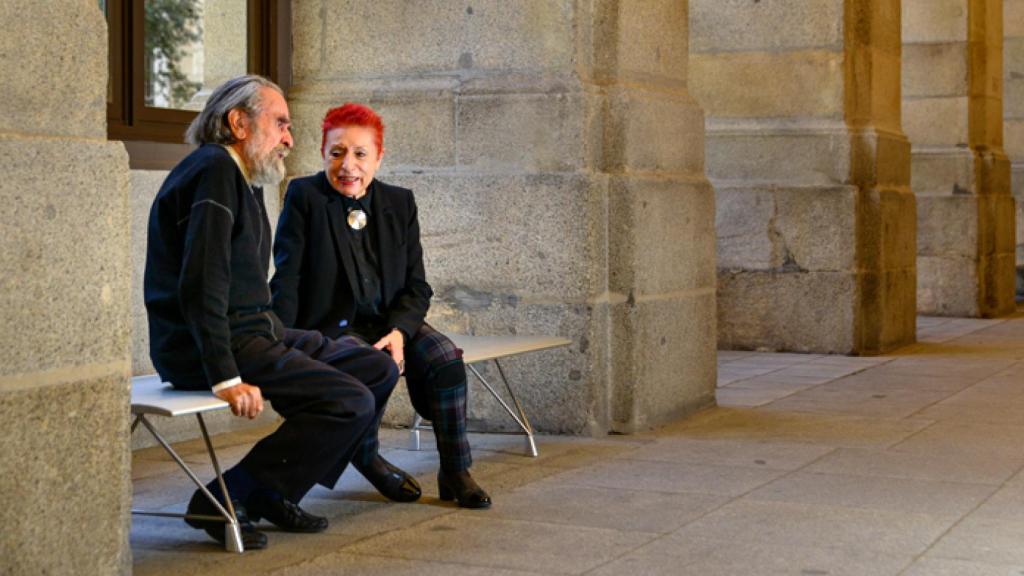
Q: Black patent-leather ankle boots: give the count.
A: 2